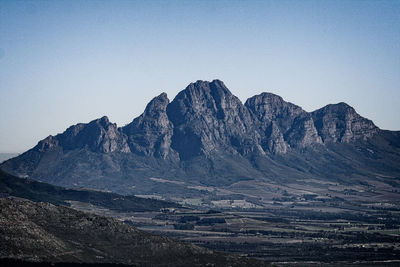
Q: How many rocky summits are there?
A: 5